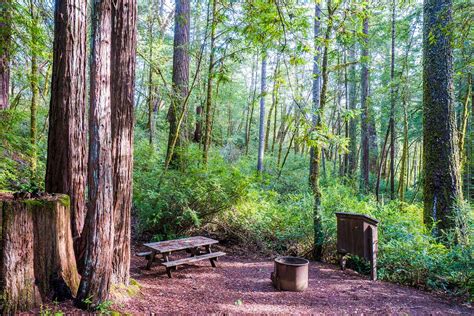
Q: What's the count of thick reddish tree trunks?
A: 3